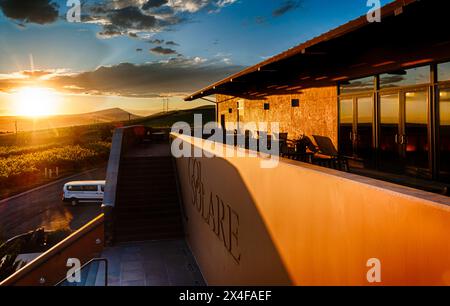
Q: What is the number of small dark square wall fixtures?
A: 3